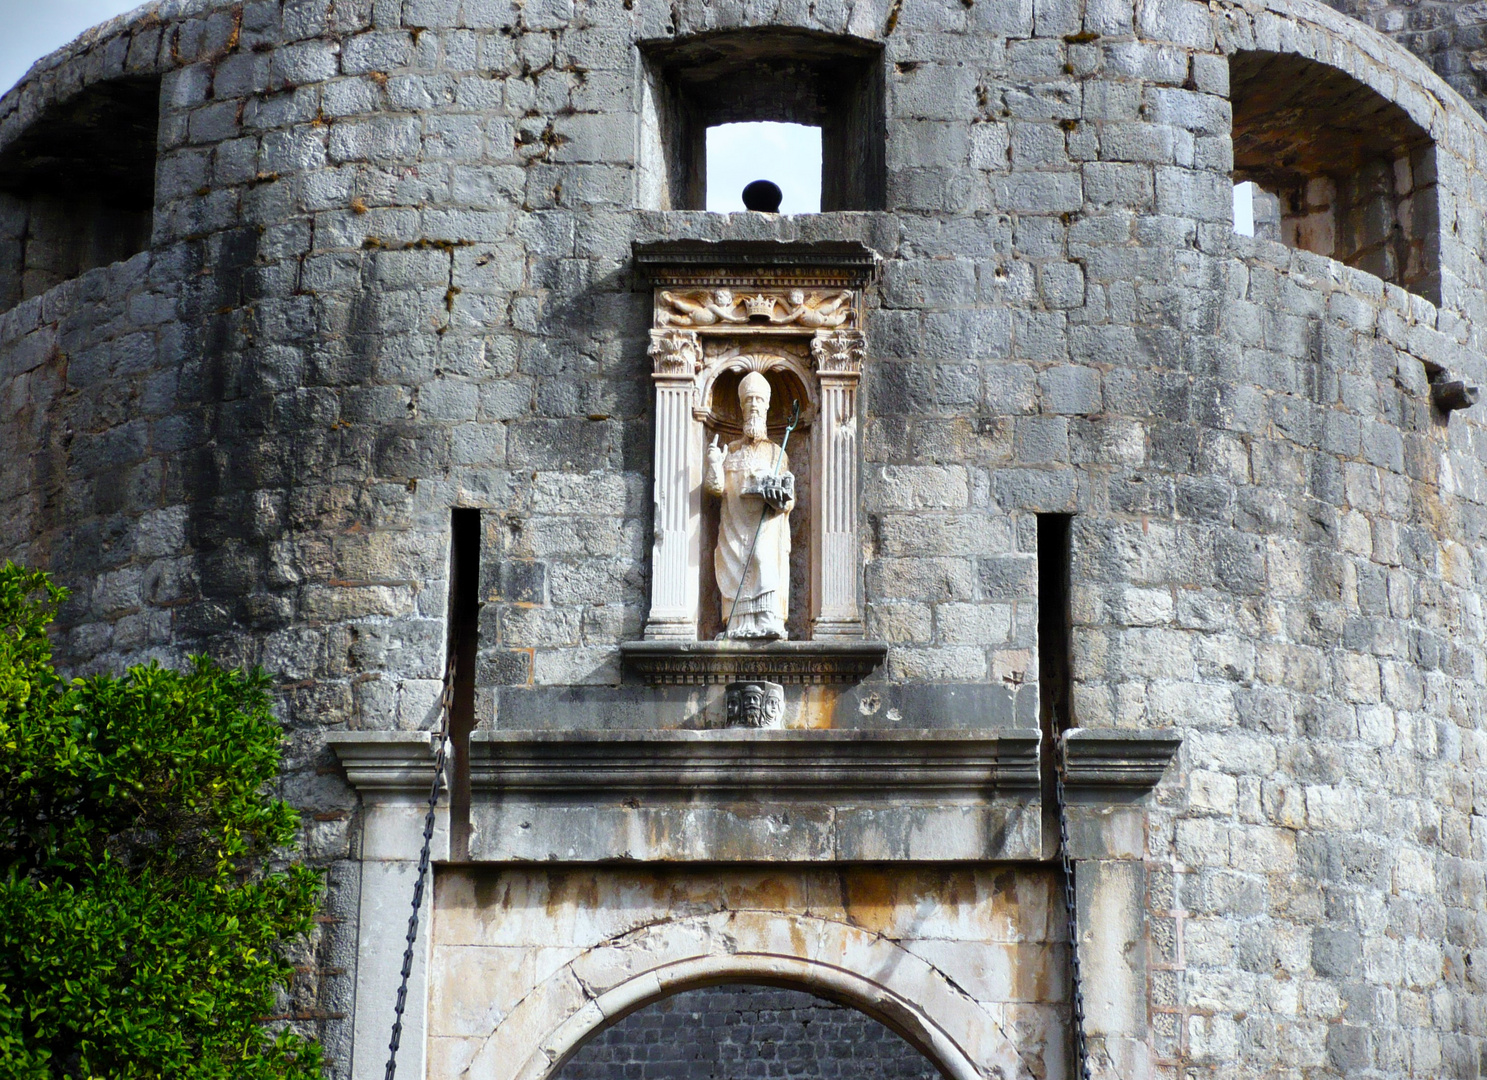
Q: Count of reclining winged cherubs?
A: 2